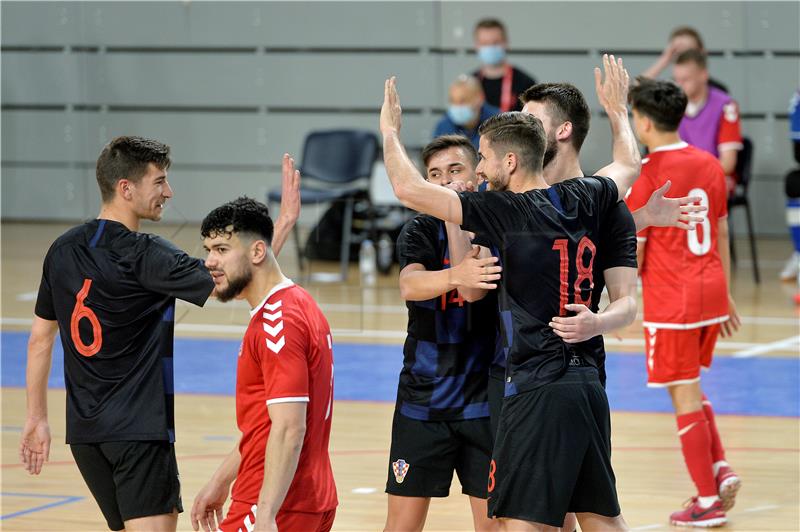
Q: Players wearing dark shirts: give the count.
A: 4